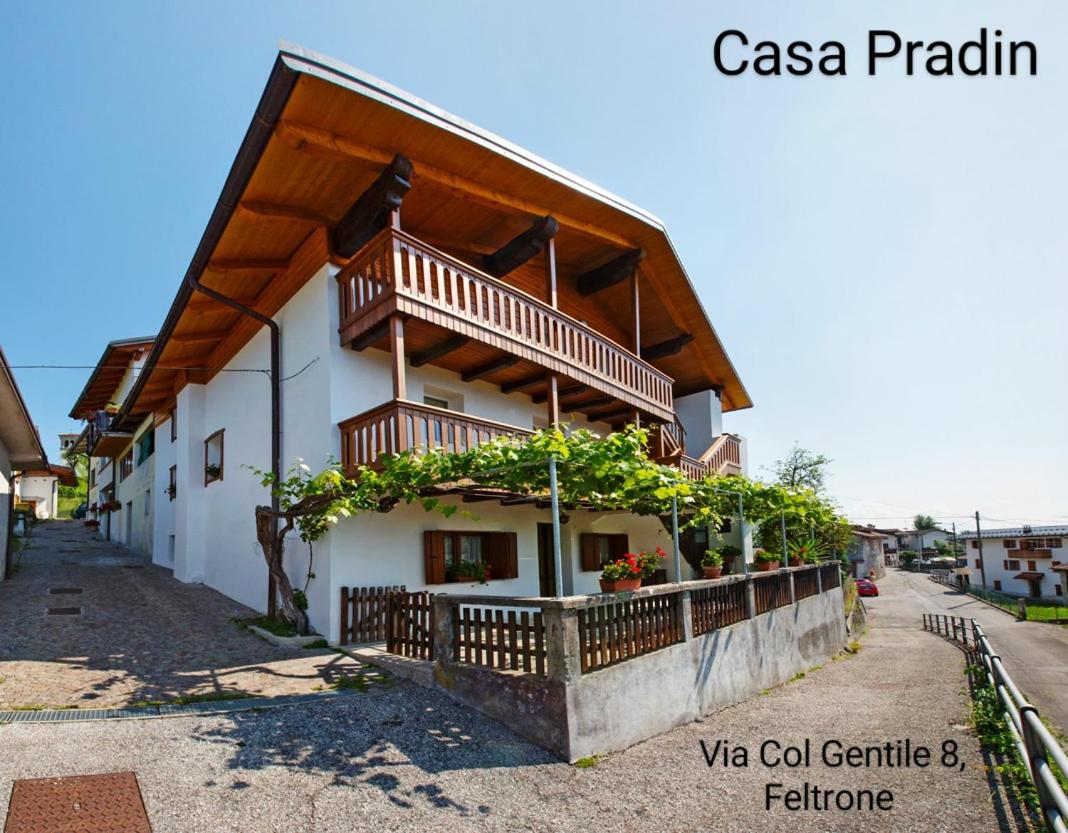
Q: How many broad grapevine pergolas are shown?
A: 1